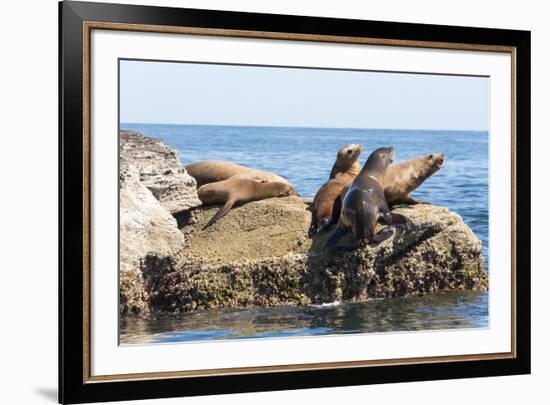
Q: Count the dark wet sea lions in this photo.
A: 1